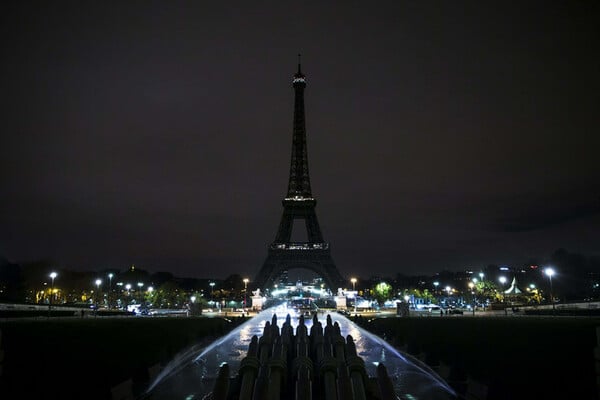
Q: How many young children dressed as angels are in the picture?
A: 0